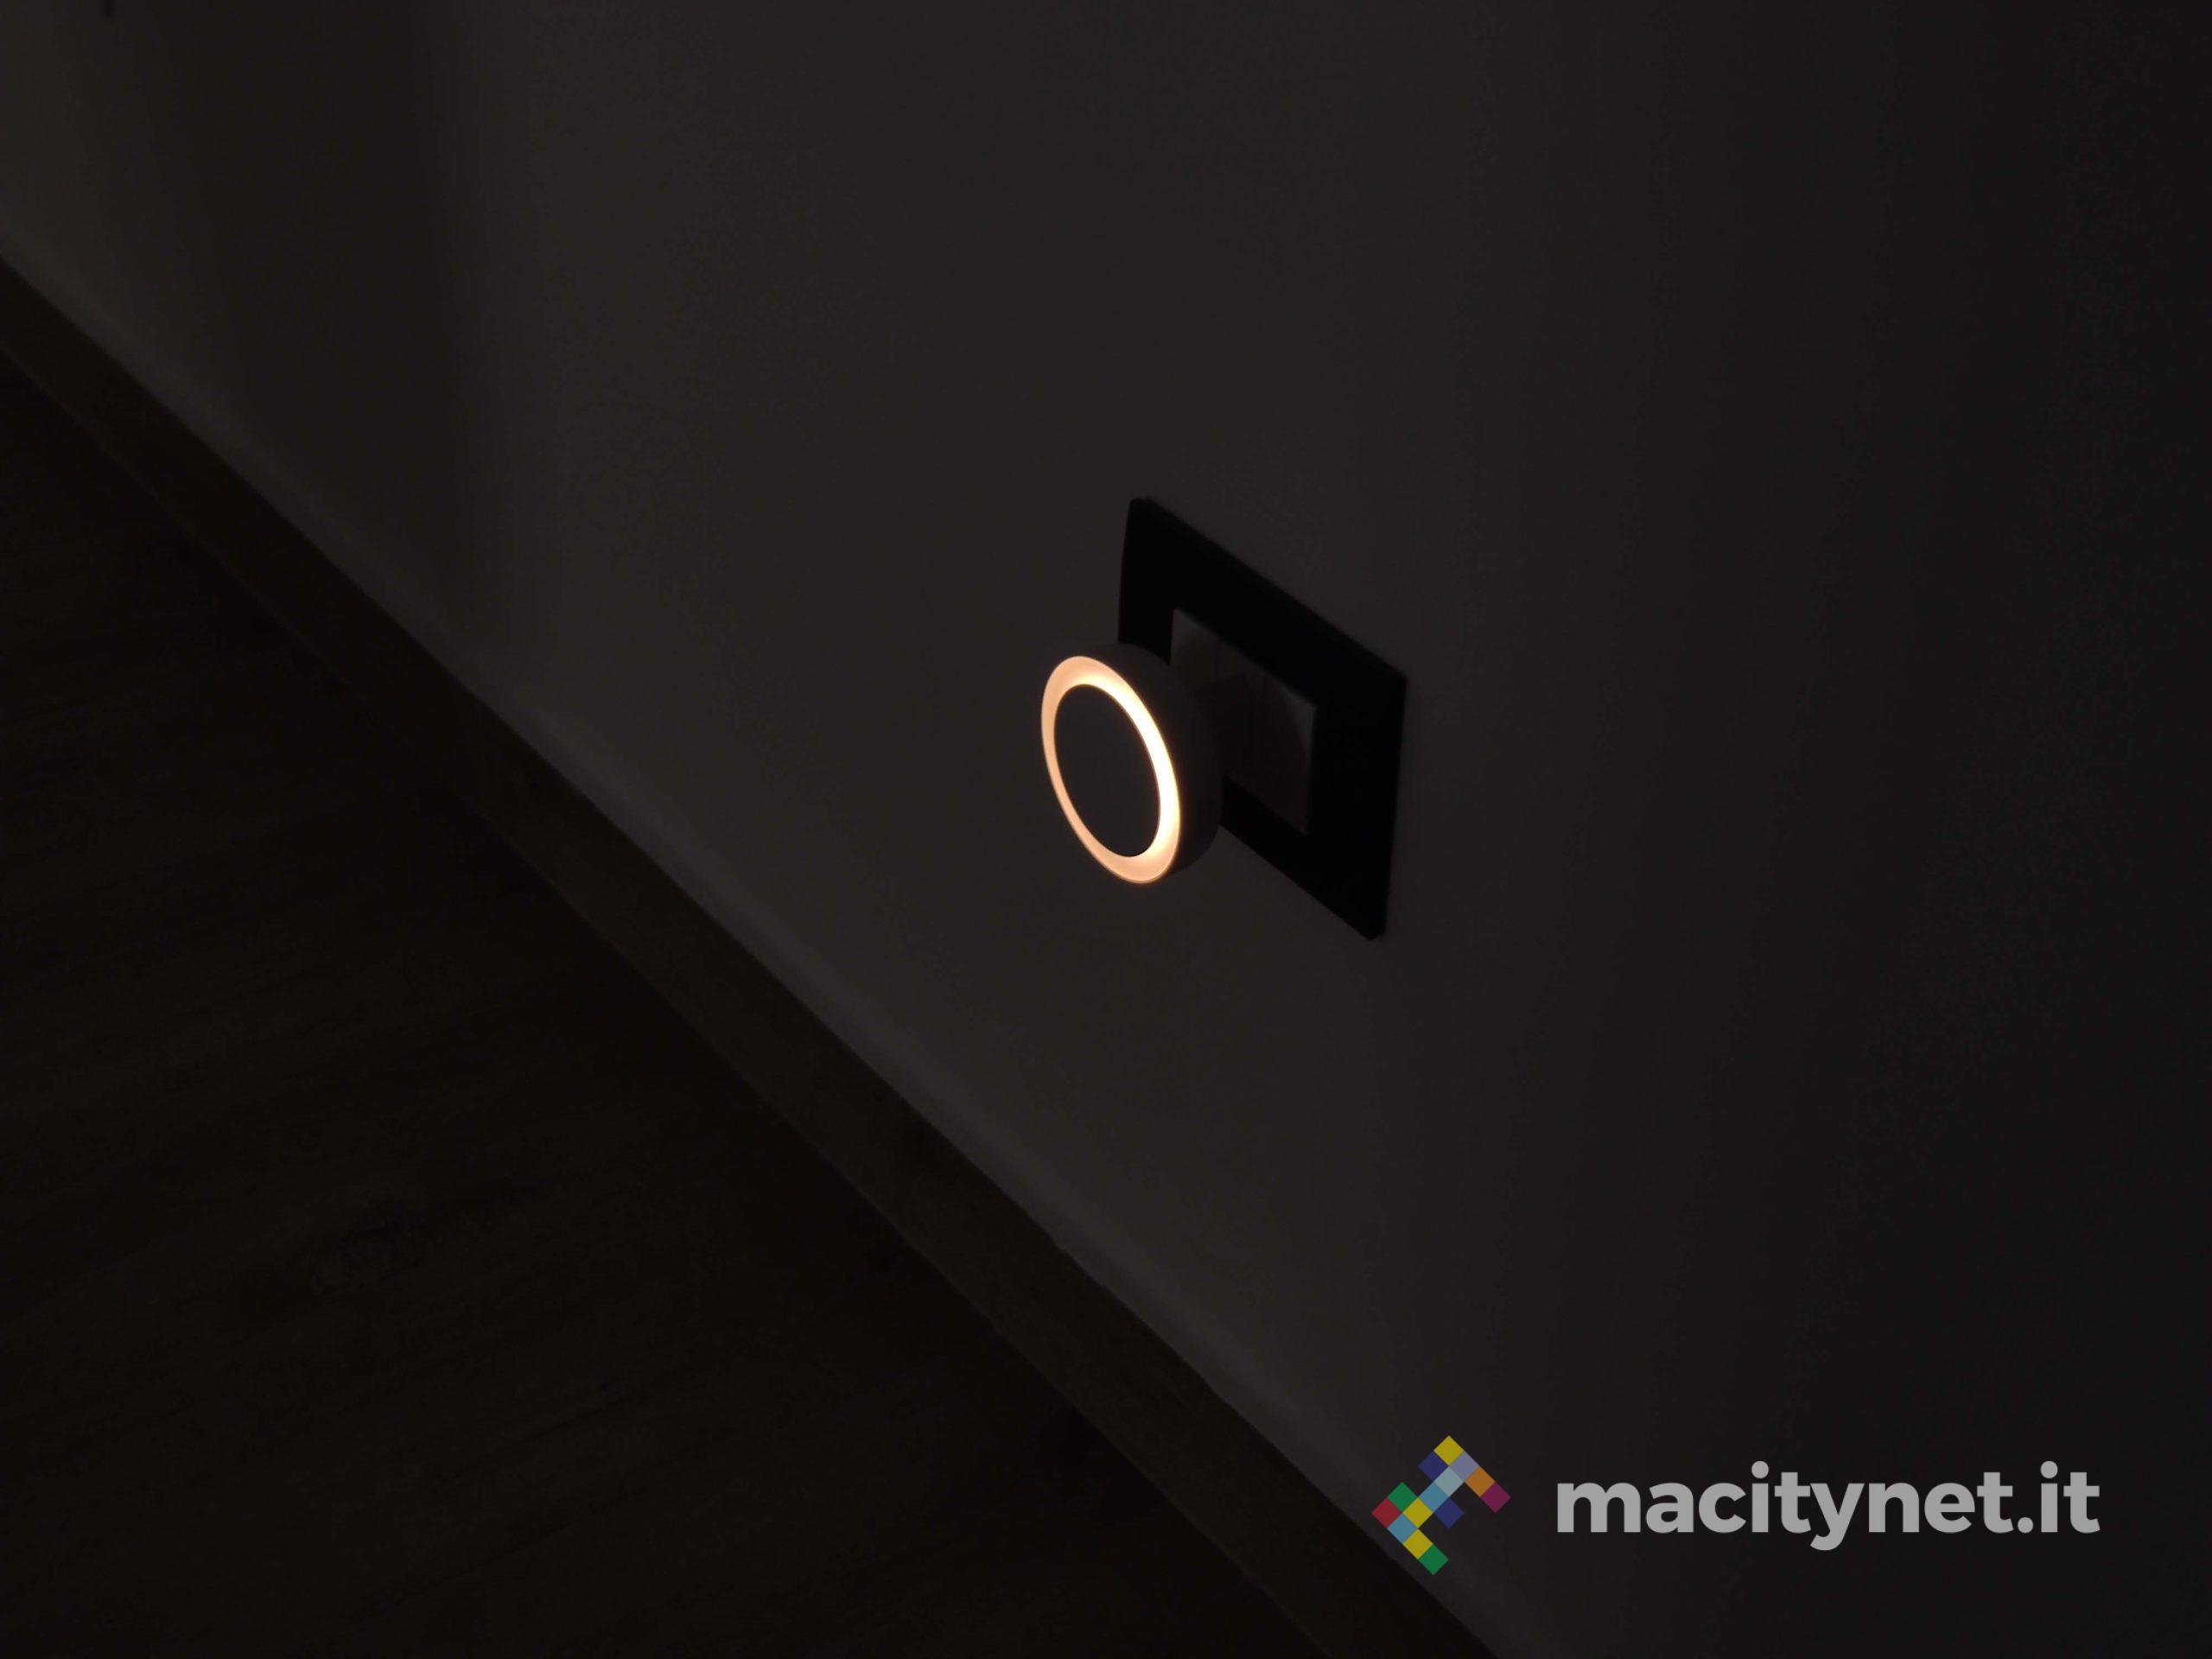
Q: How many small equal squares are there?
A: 14